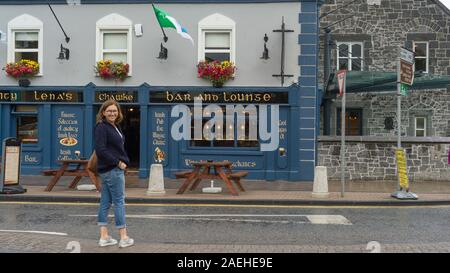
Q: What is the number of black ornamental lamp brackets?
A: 3